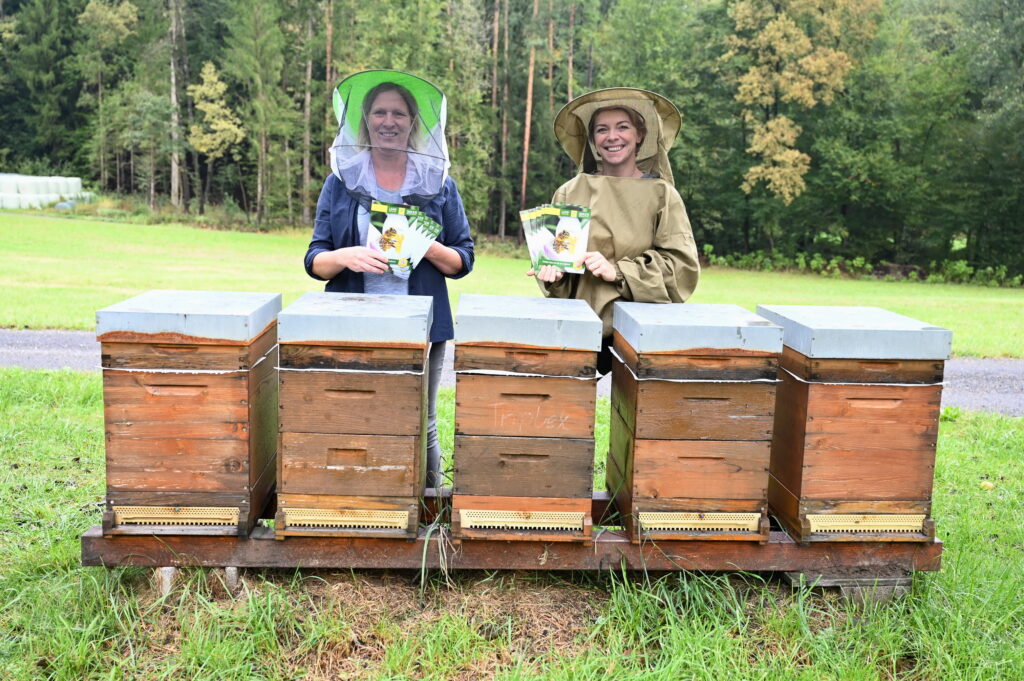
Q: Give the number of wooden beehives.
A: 5